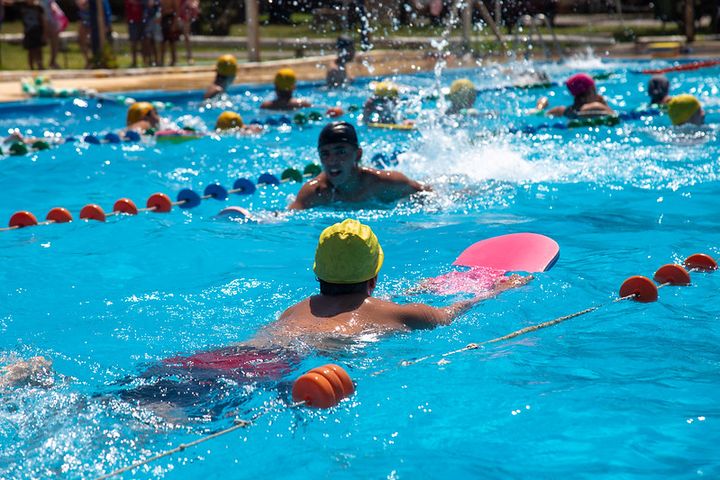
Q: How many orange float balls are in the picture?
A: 11